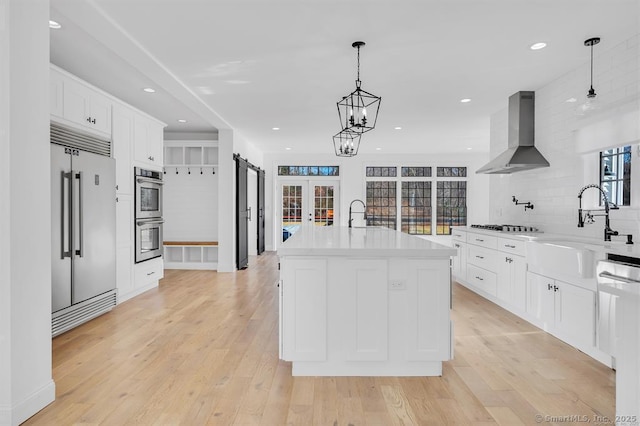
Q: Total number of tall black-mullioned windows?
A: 3